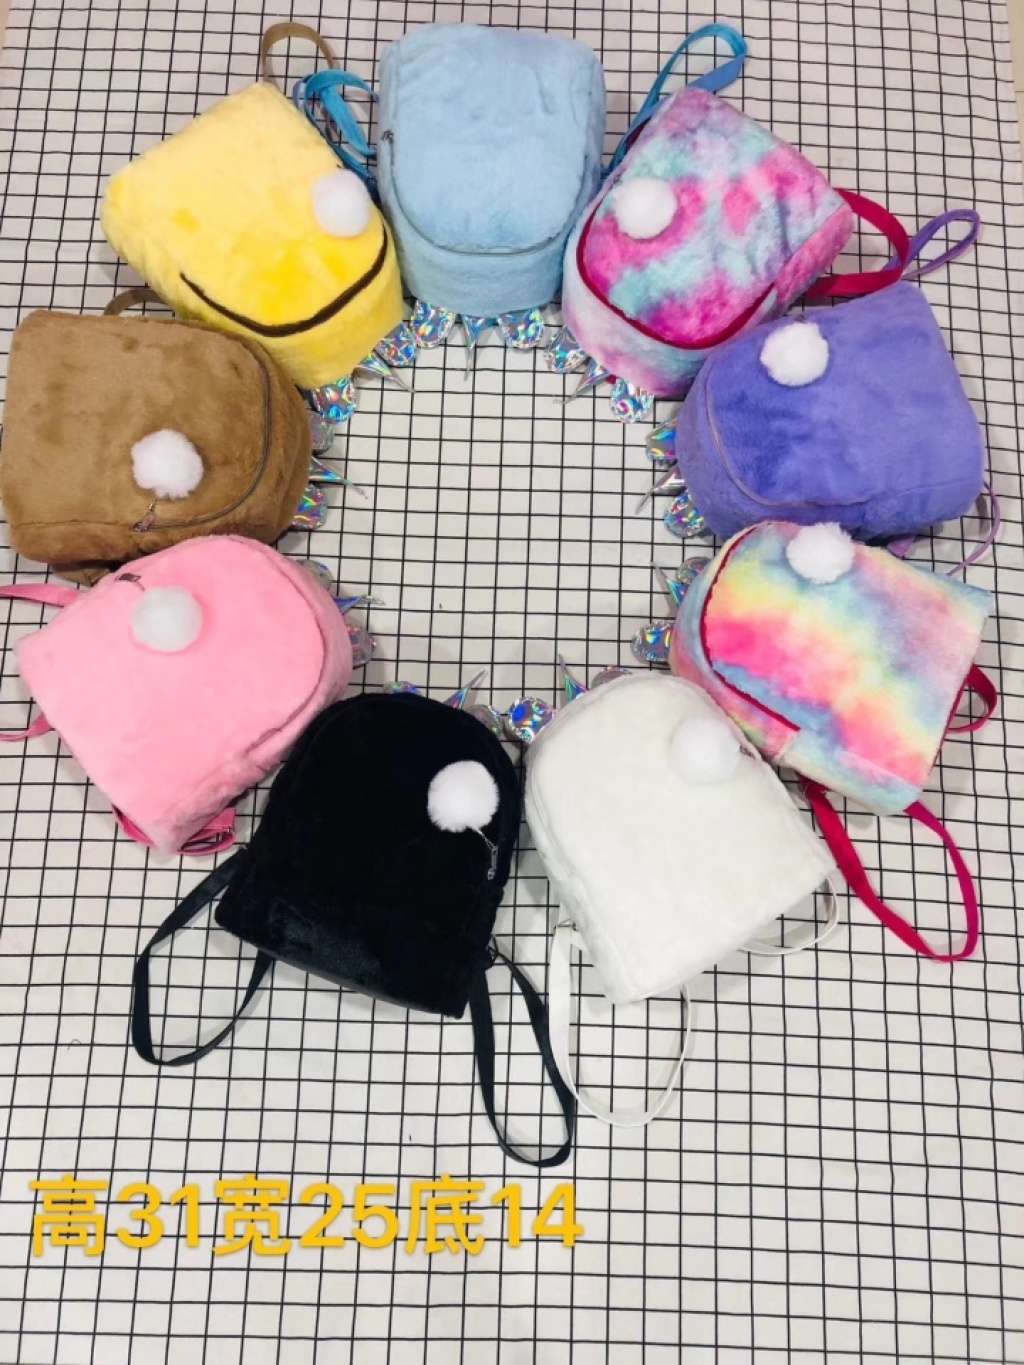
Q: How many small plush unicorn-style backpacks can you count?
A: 9